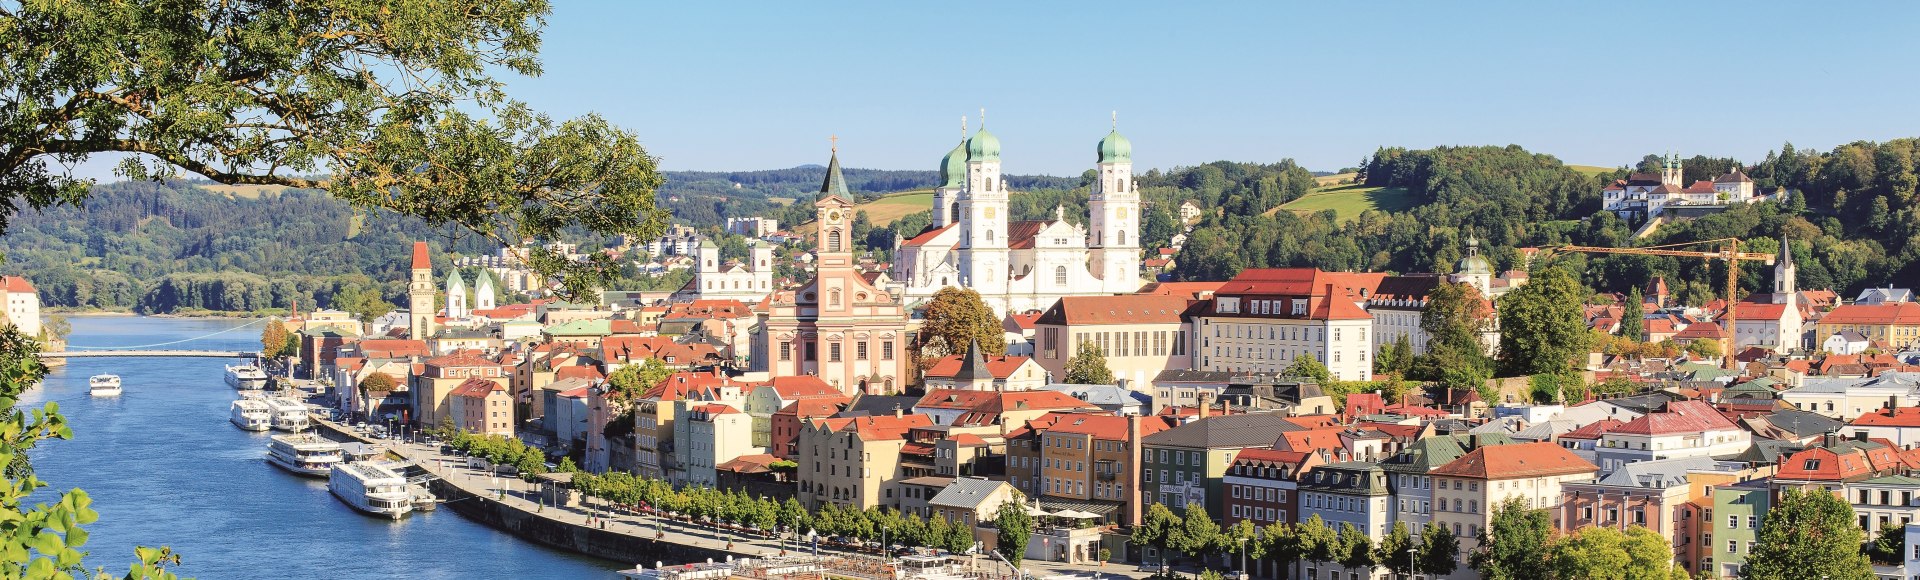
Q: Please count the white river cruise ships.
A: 6